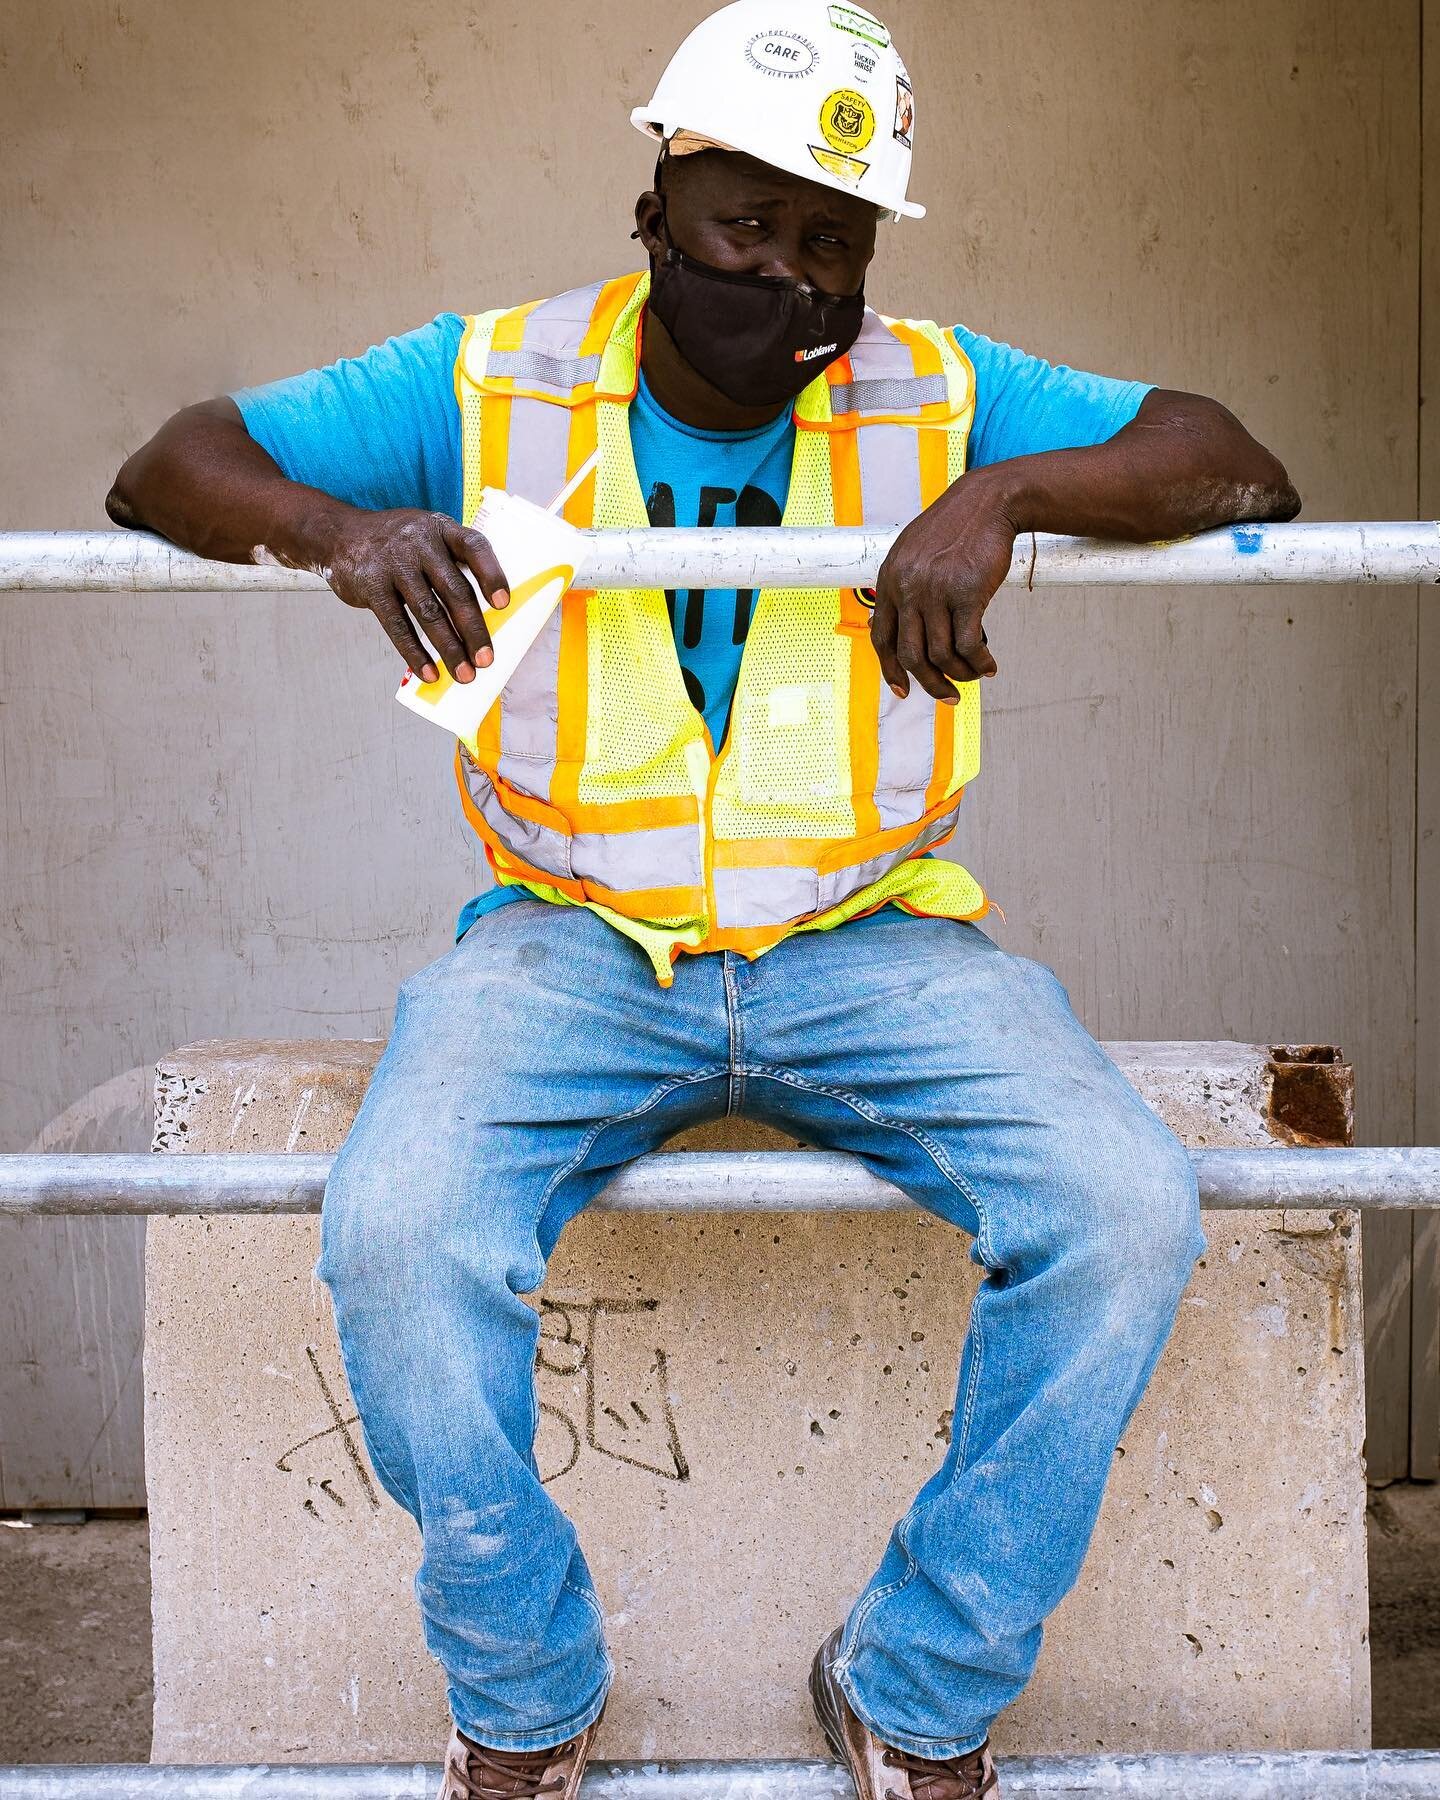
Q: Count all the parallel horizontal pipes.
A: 3